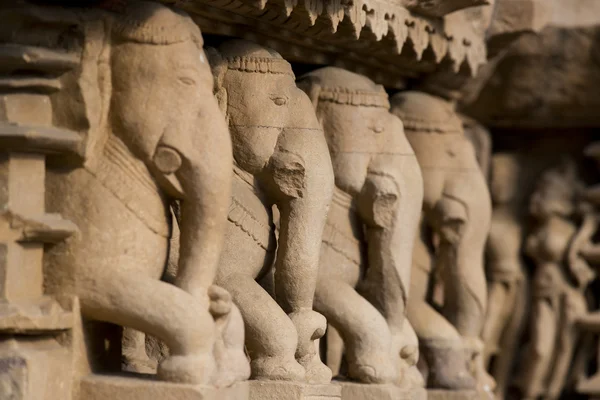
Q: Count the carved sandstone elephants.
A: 4